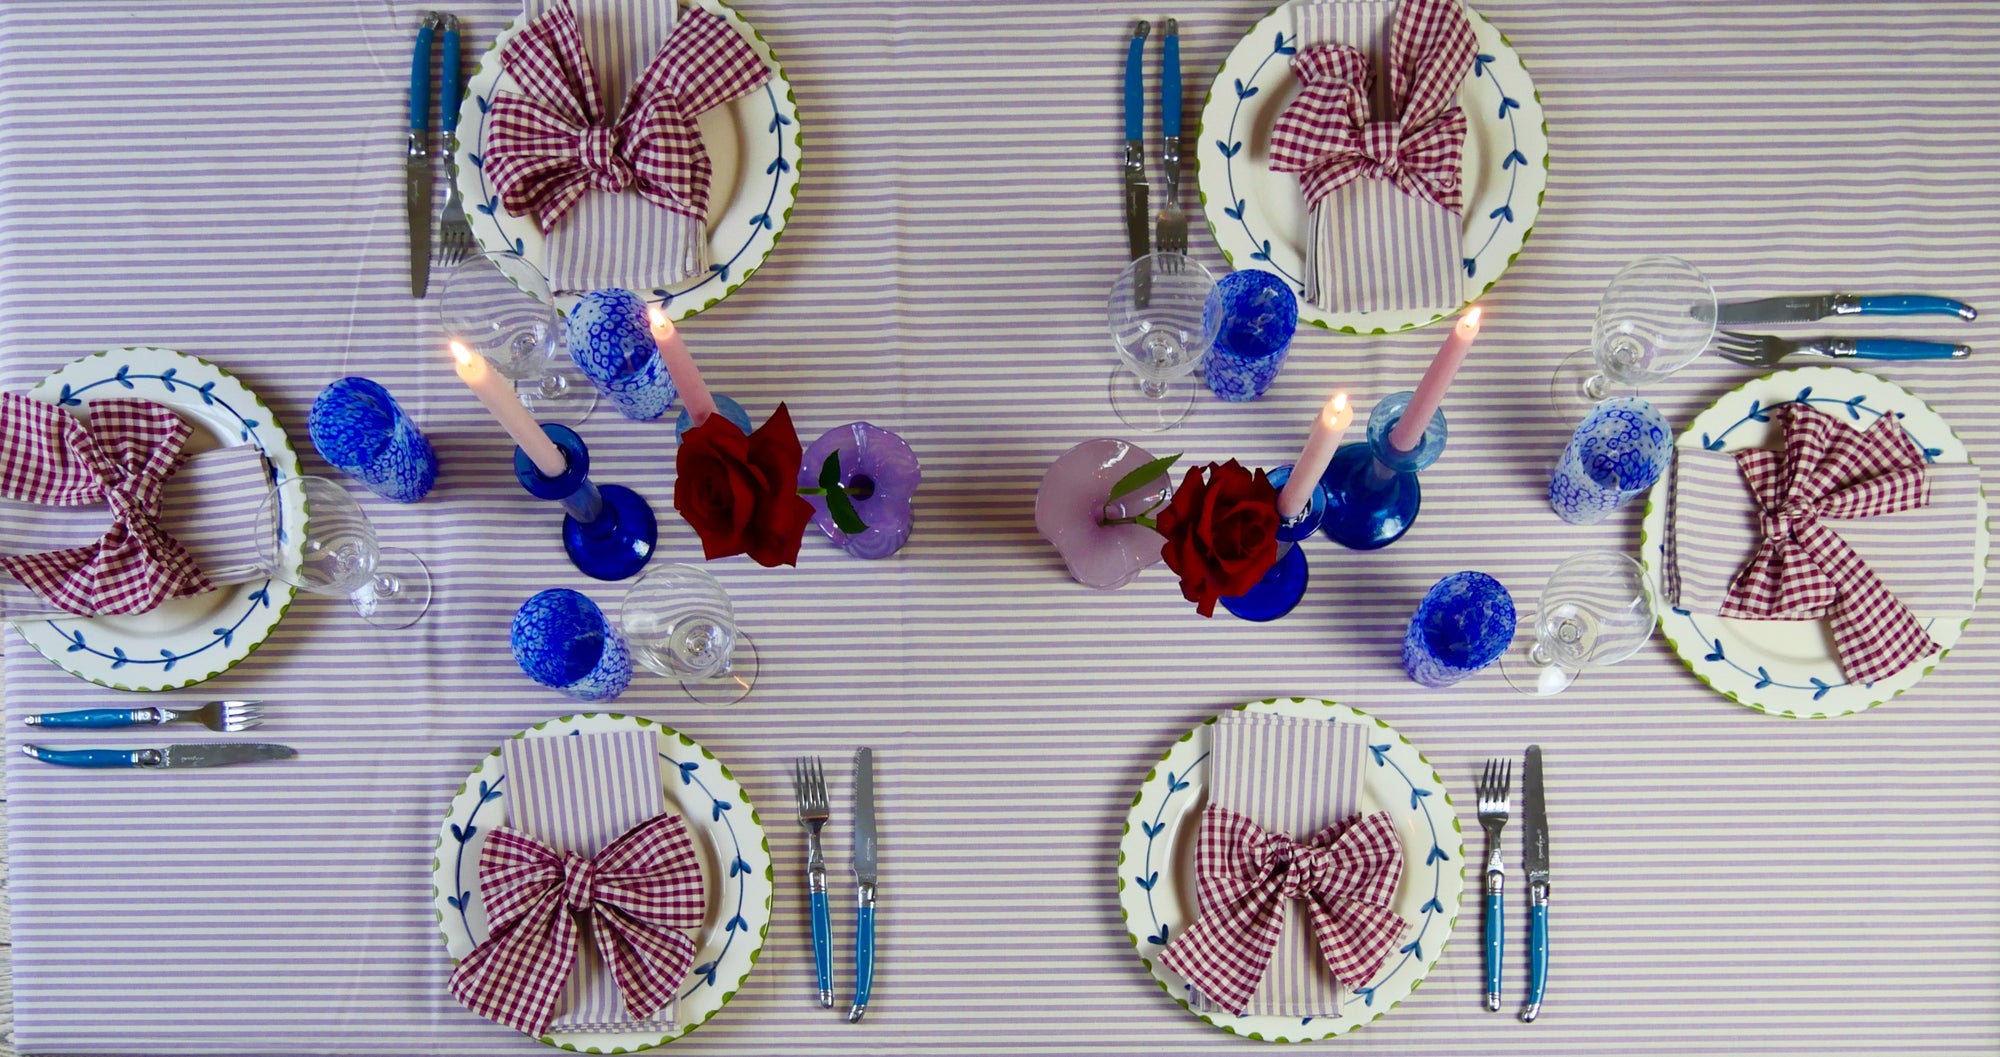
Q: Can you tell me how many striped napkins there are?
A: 6